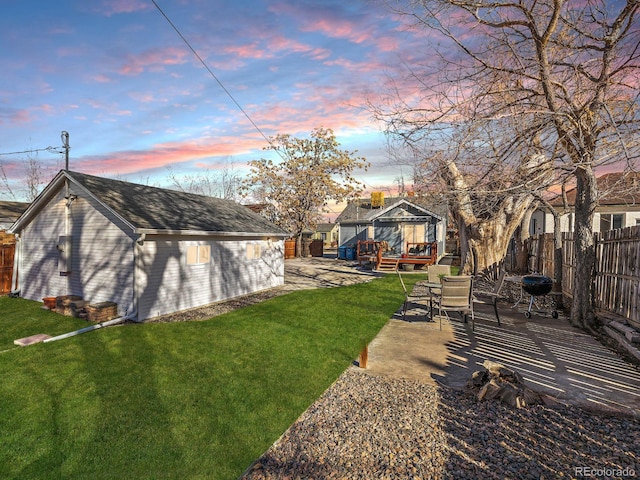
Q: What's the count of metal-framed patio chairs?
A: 4